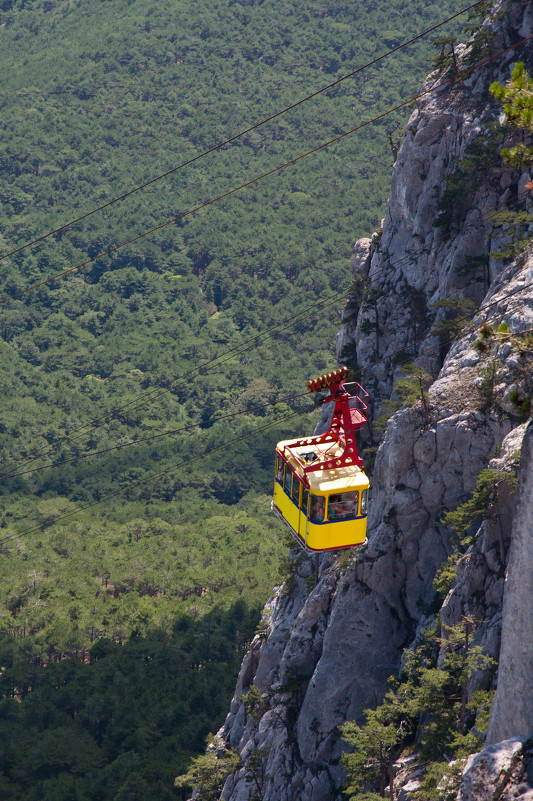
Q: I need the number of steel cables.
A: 7